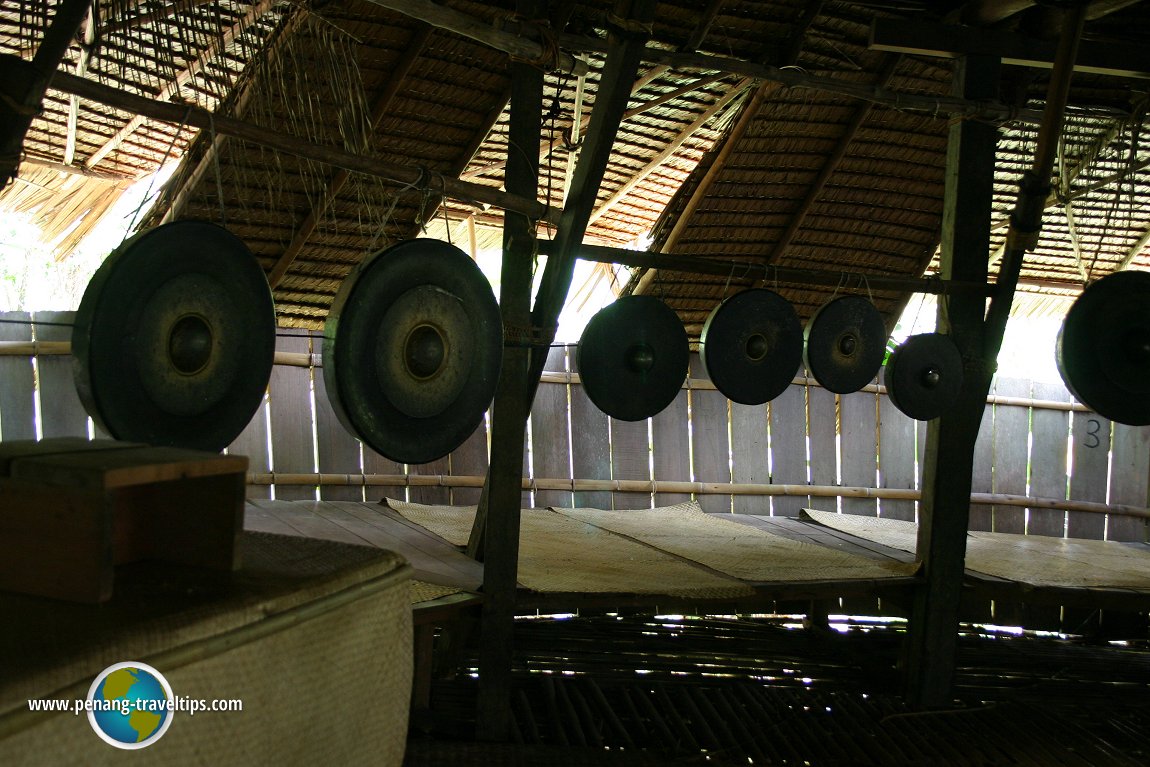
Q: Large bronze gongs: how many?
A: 7